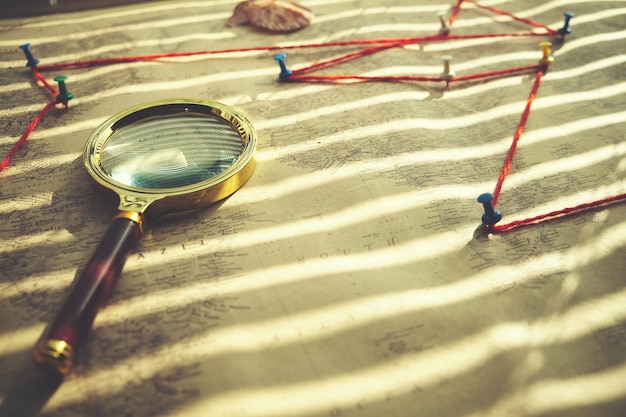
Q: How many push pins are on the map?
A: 8